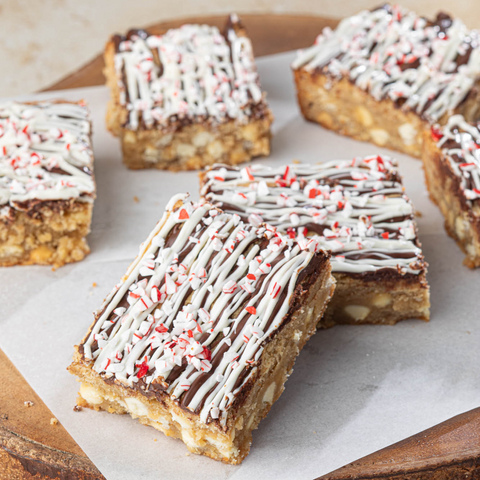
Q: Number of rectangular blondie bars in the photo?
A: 6